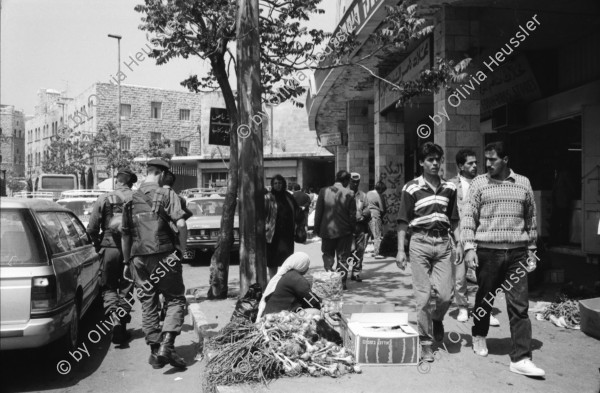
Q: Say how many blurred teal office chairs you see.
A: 0